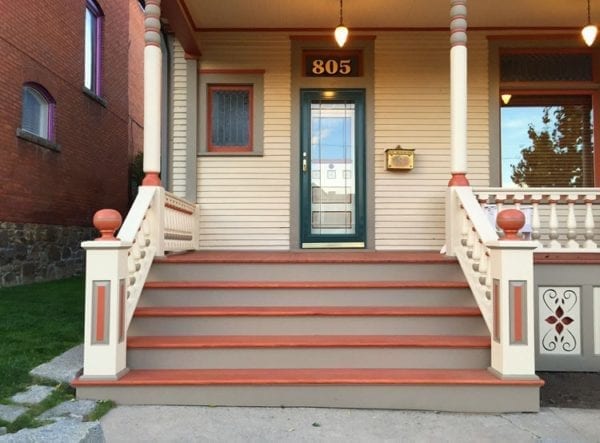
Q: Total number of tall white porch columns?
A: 2